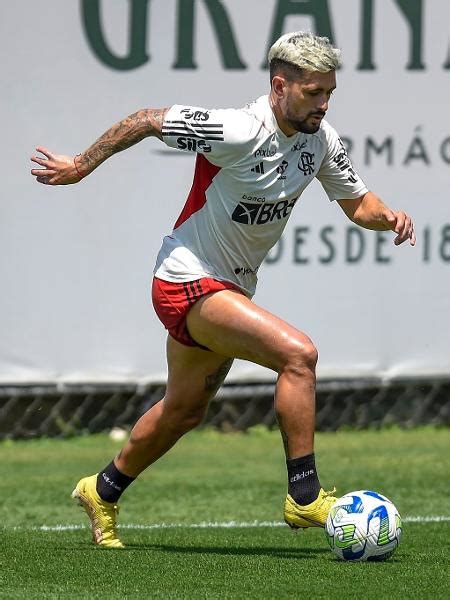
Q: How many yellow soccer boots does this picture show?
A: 2